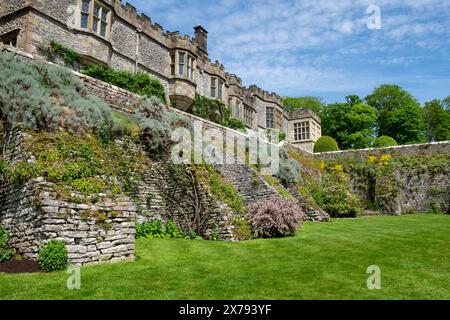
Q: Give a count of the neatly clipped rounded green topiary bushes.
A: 2